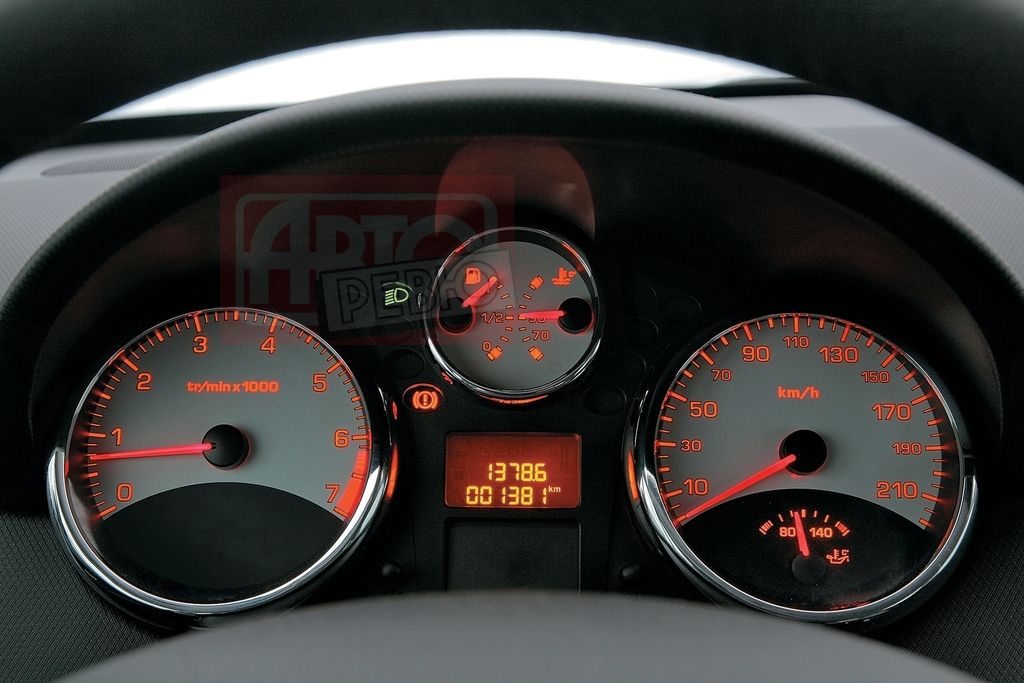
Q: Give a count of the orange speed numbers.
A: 11